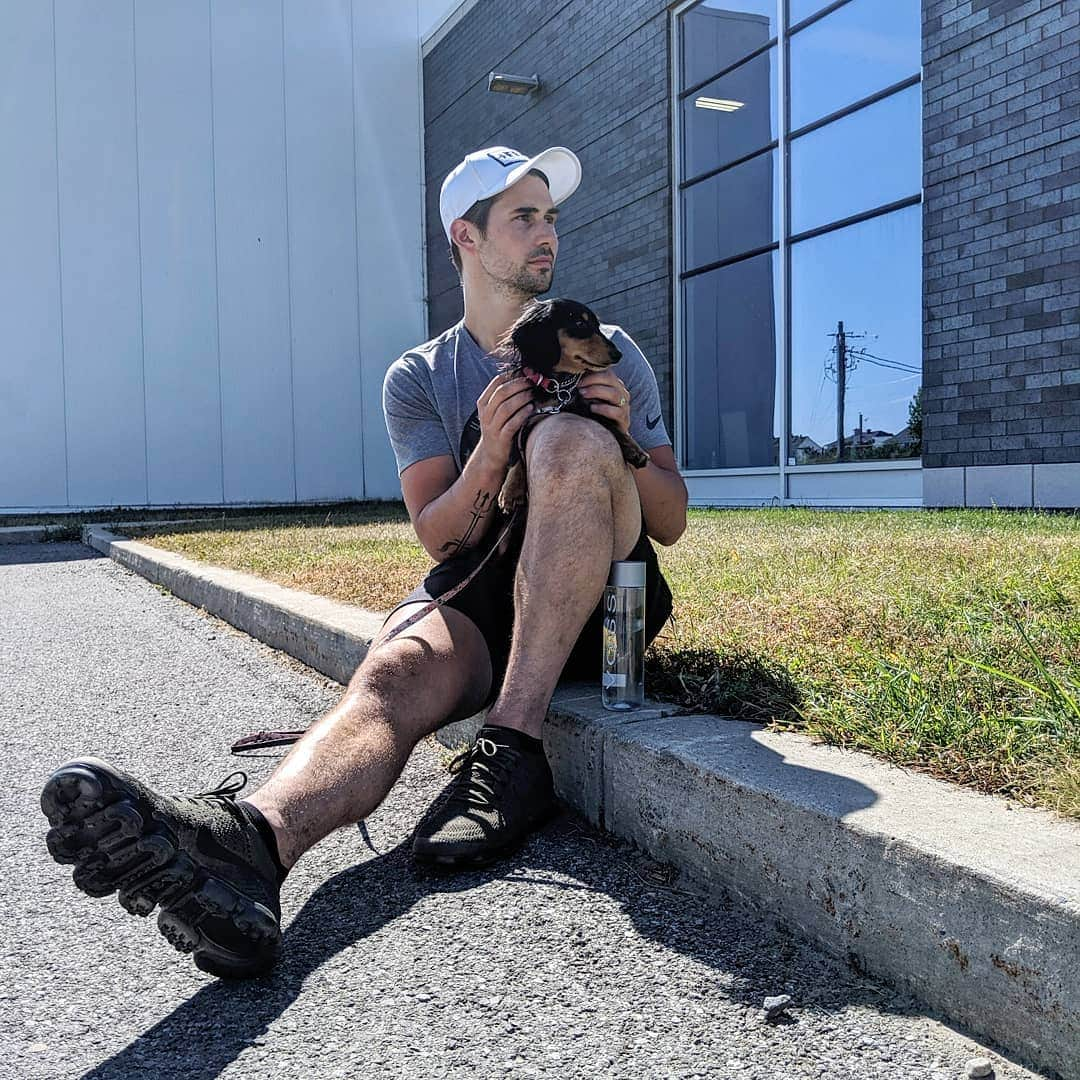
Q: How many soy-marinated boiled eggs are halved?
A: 0